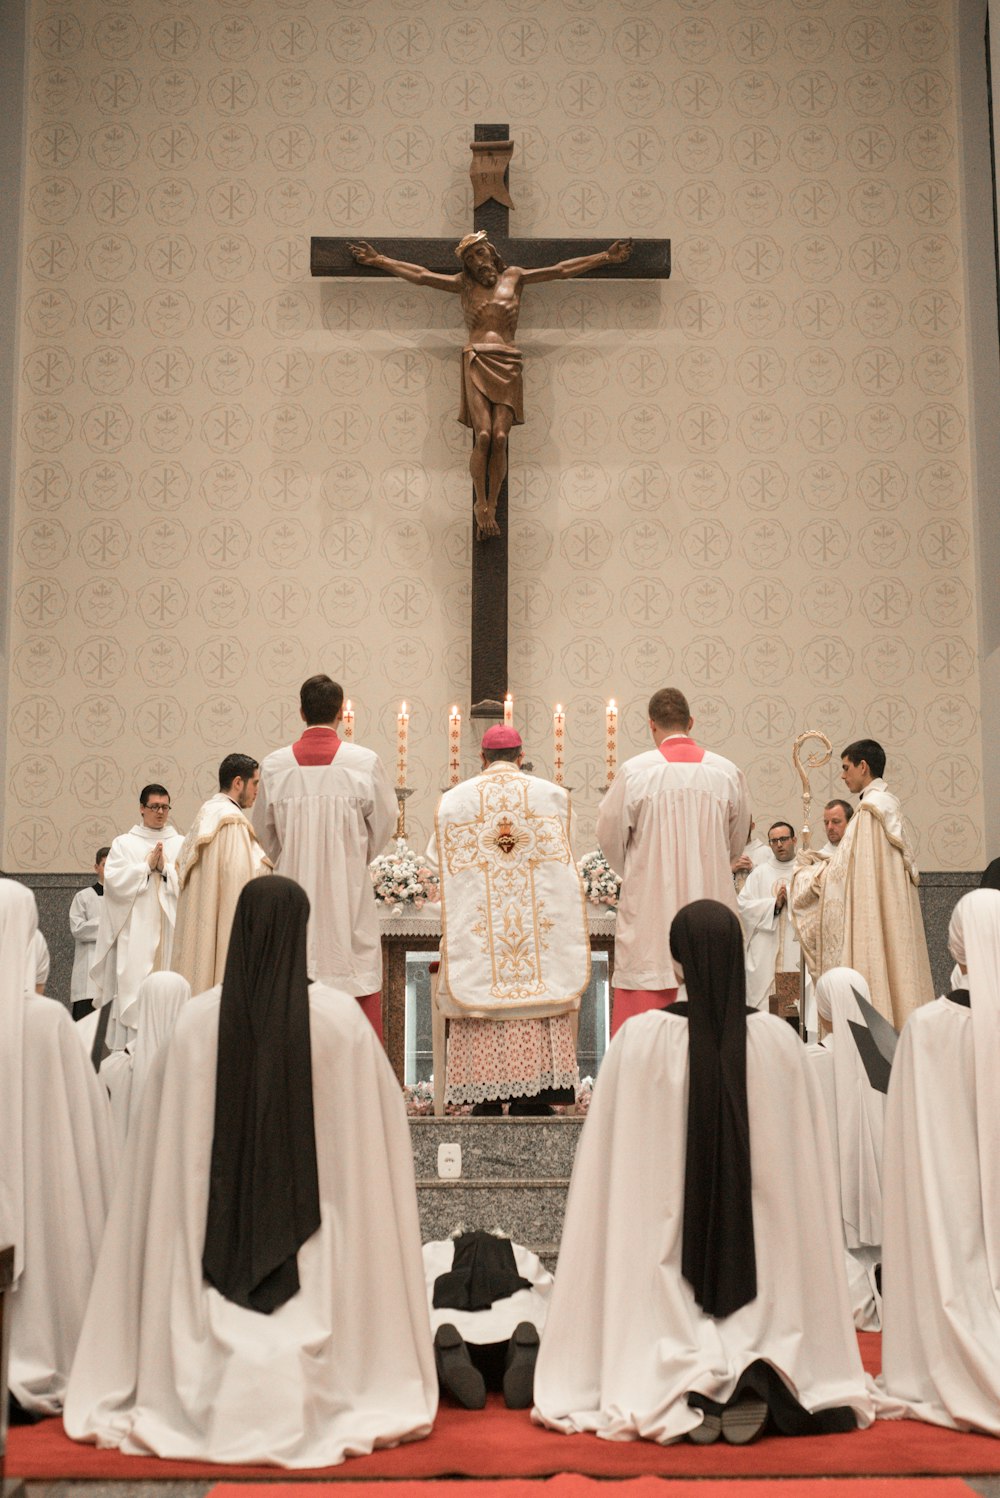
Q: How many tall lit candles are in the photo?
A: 6